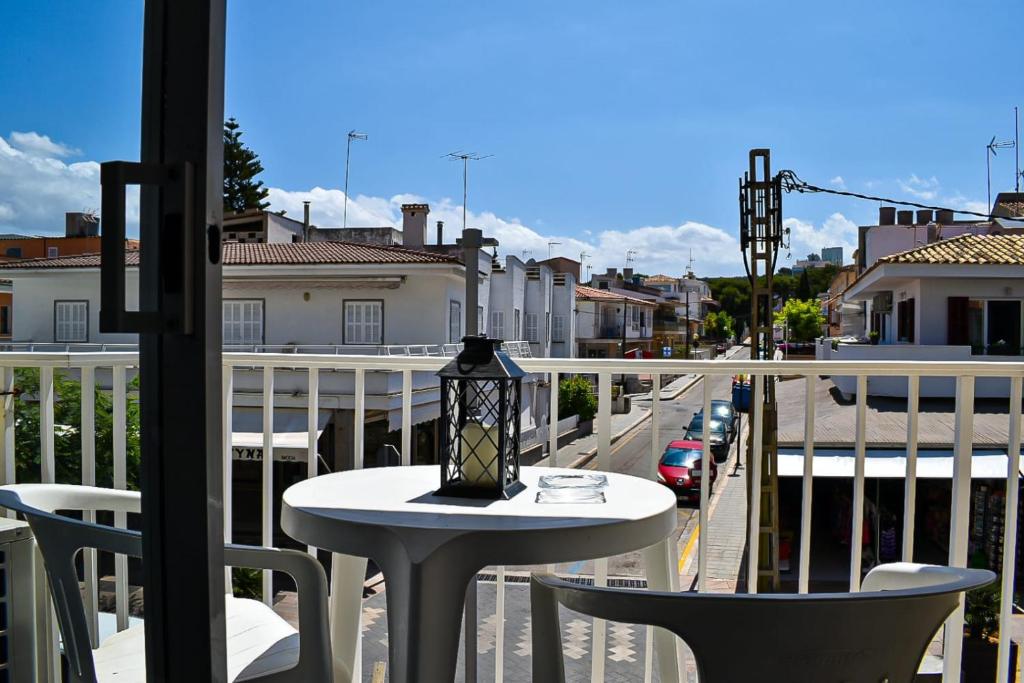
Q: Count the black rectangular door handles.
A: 1